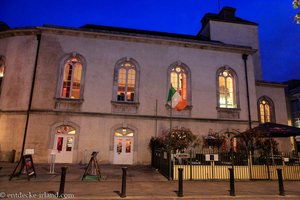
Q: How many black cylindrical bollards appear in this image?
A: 5